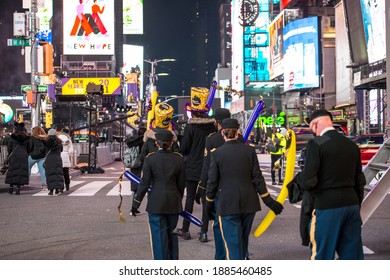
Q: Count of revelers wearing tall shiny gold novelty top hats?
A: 2